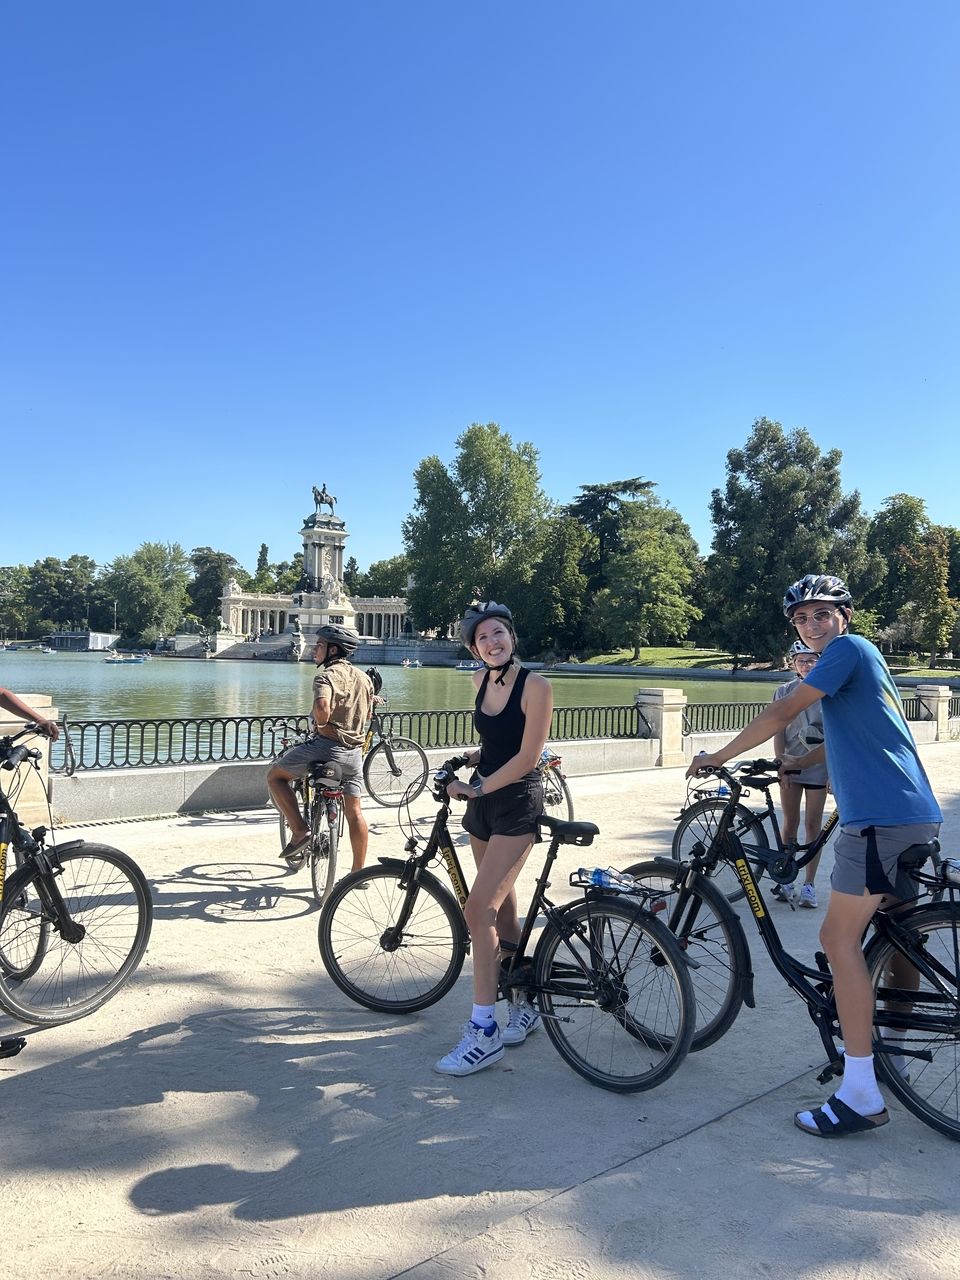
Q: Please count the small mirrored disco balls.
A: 0